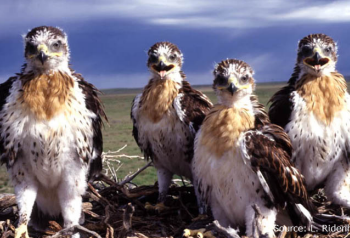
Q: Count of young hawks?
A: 4